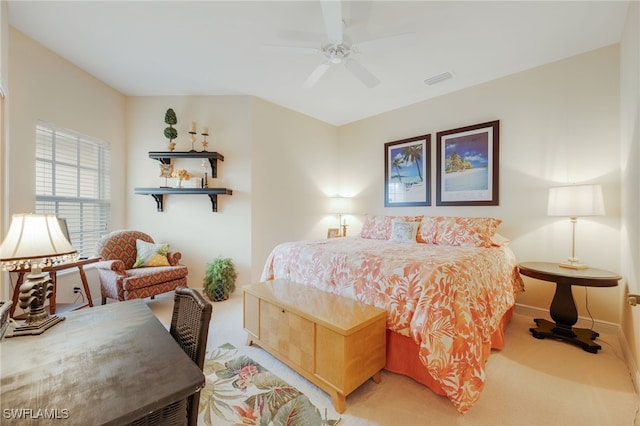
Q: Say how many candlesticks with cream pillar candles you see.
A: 2